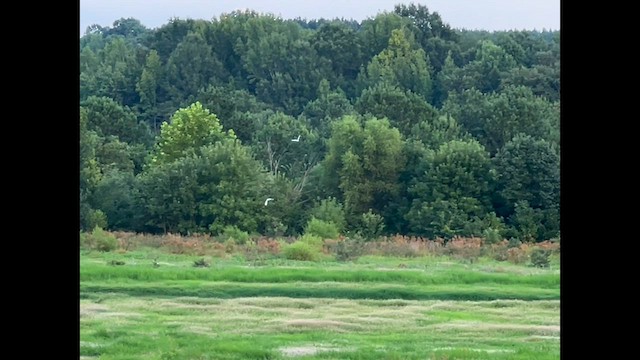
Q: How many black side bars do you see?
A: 2